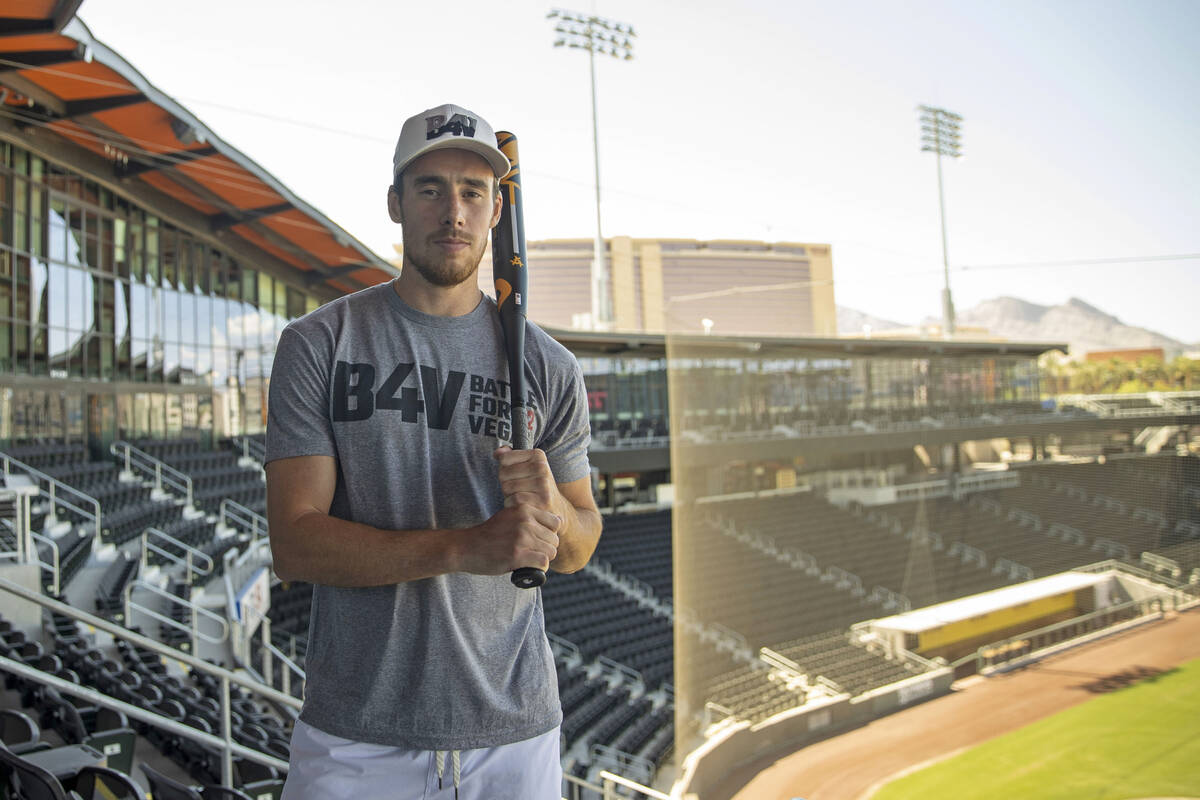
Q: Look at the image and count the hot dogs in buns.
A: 0